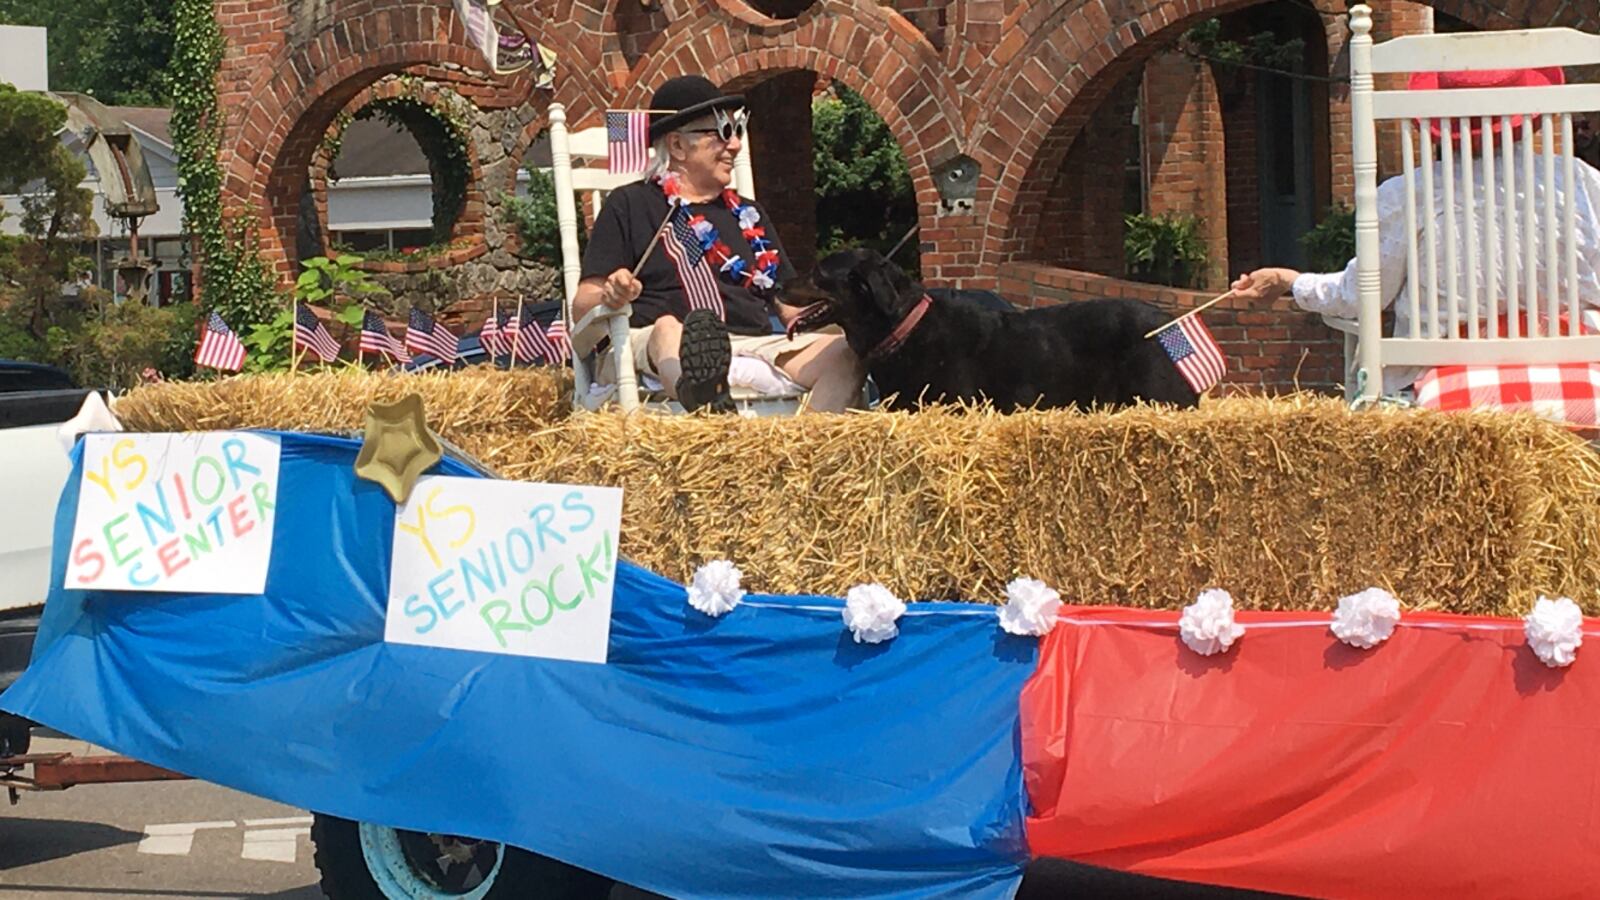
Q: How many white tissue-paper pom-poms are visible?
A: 6